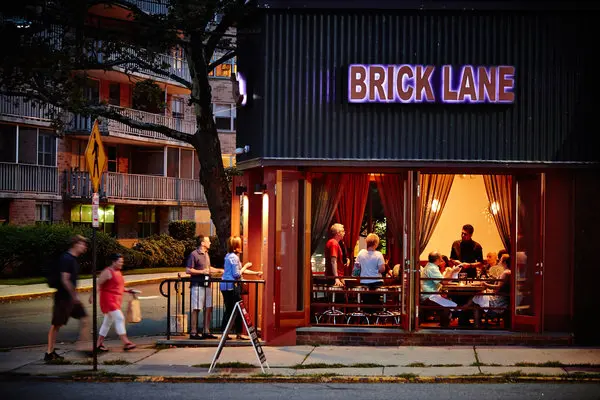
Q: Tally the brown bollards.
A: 0